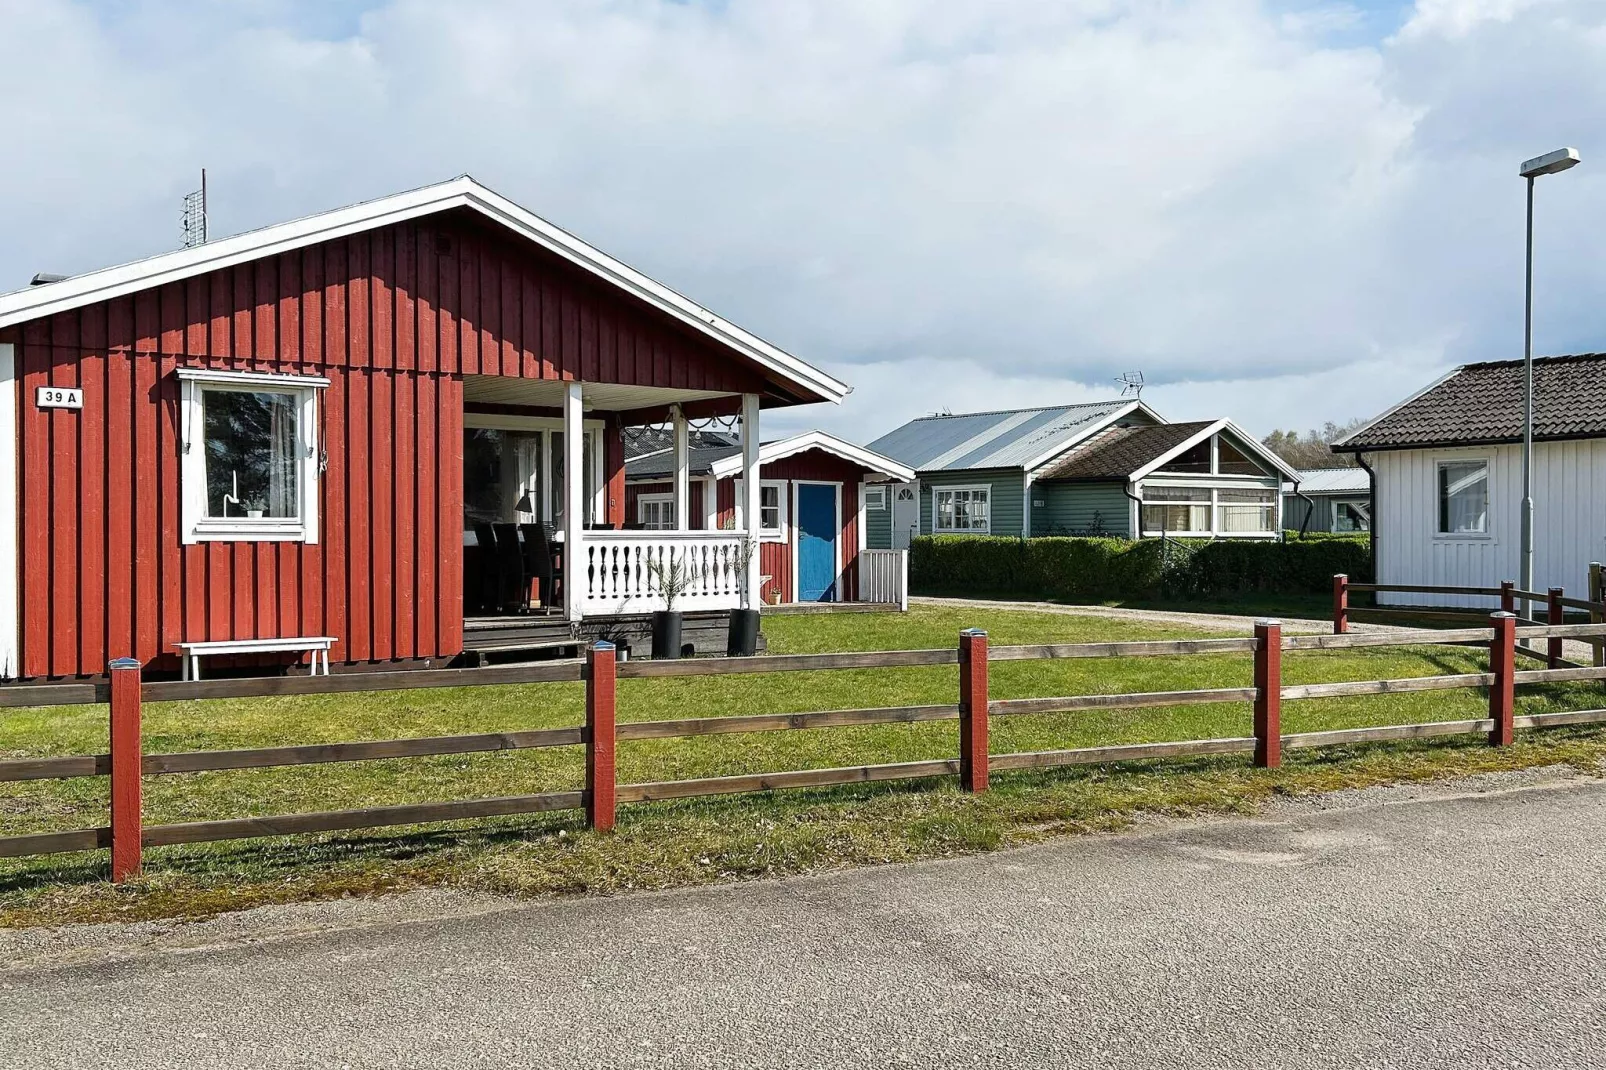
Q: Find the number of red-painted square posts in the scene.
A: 8